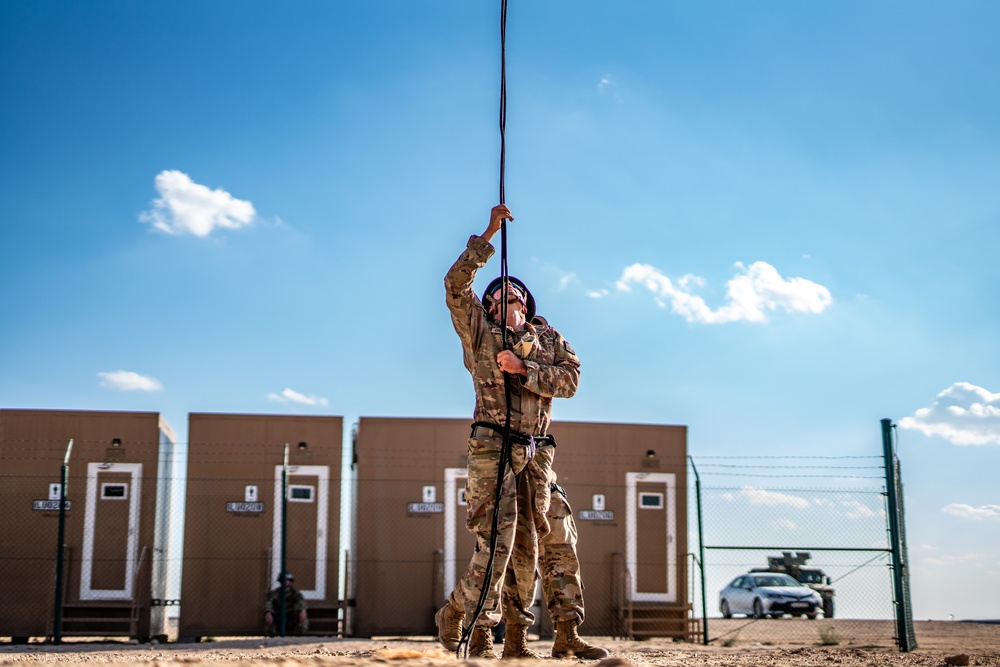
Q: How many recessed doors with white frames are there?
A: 4